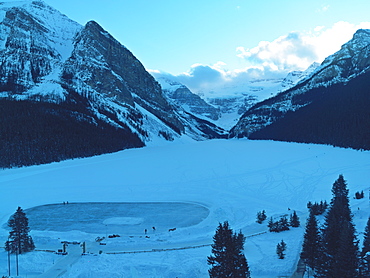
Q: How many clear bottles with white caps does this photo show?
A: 0